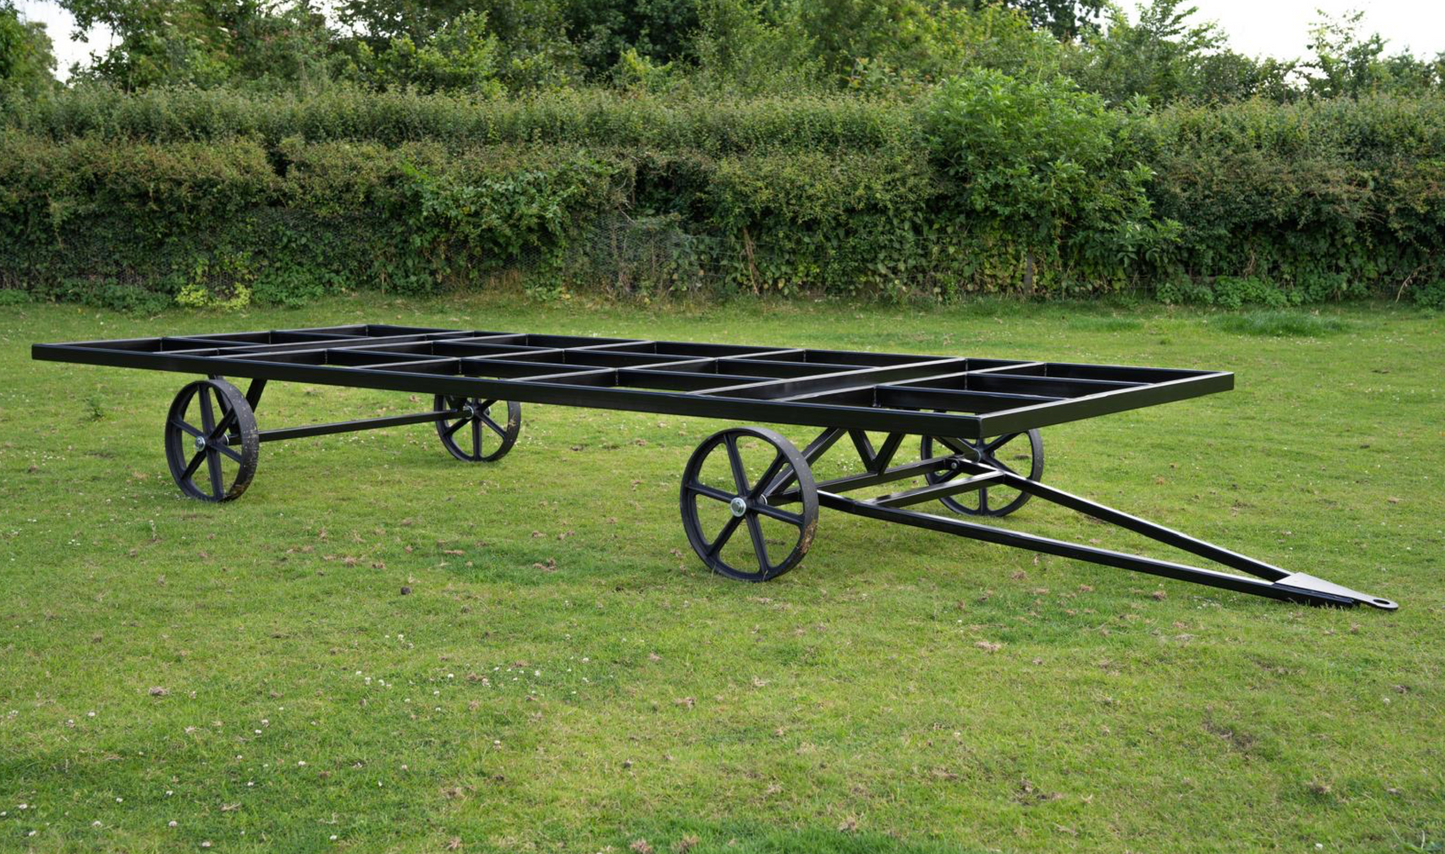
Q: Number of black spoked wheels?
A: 4